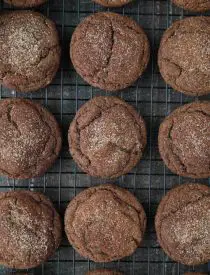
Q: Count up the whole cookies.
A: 3